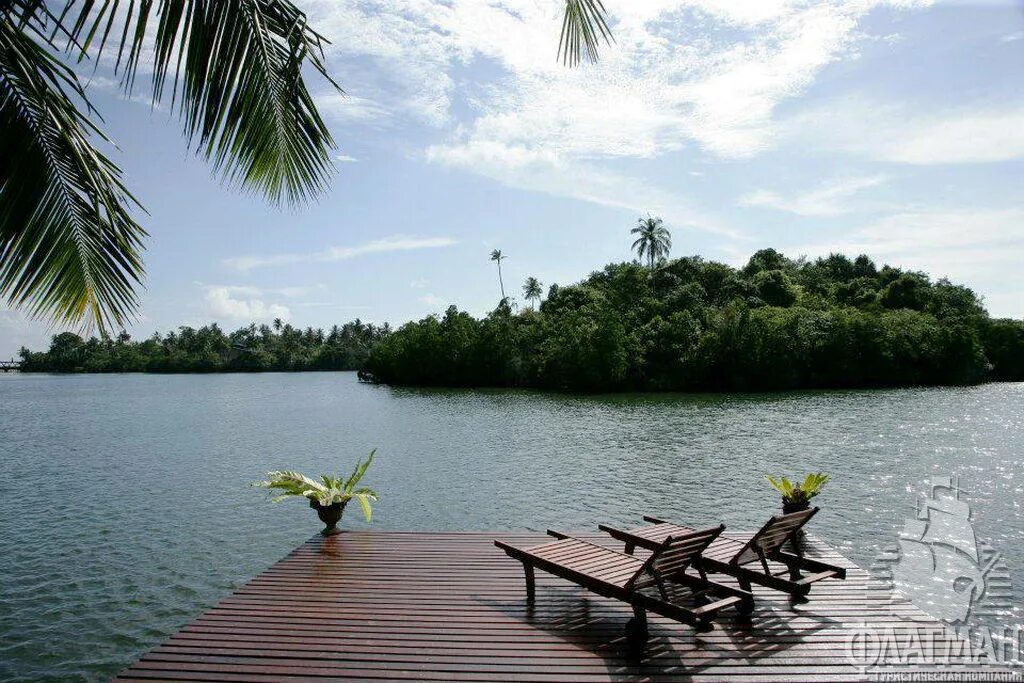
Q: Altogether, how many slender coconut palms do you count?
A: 3